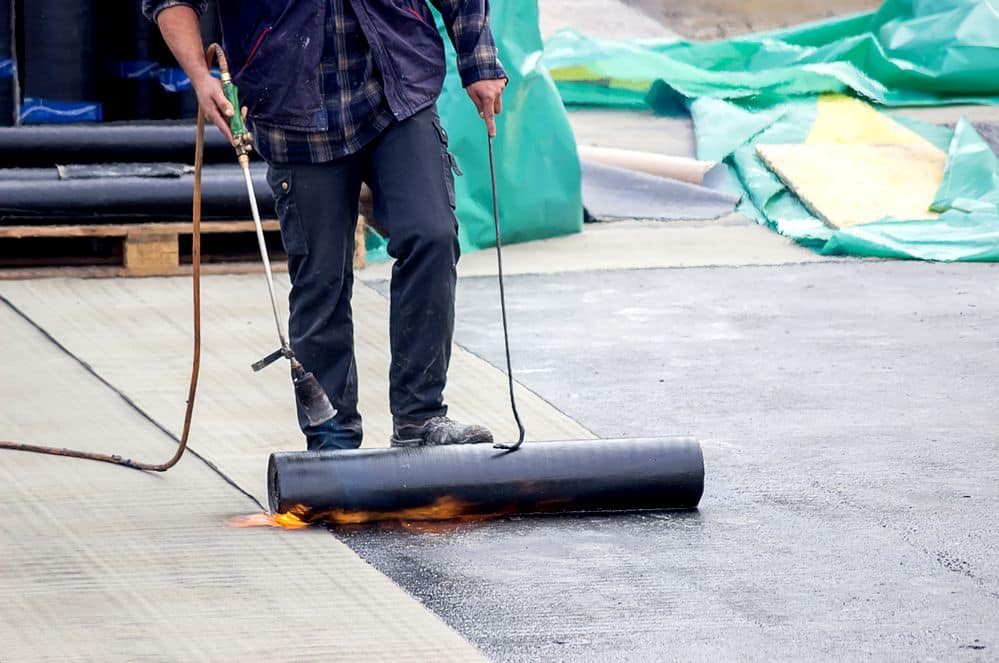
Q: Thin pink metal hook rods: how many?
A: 0